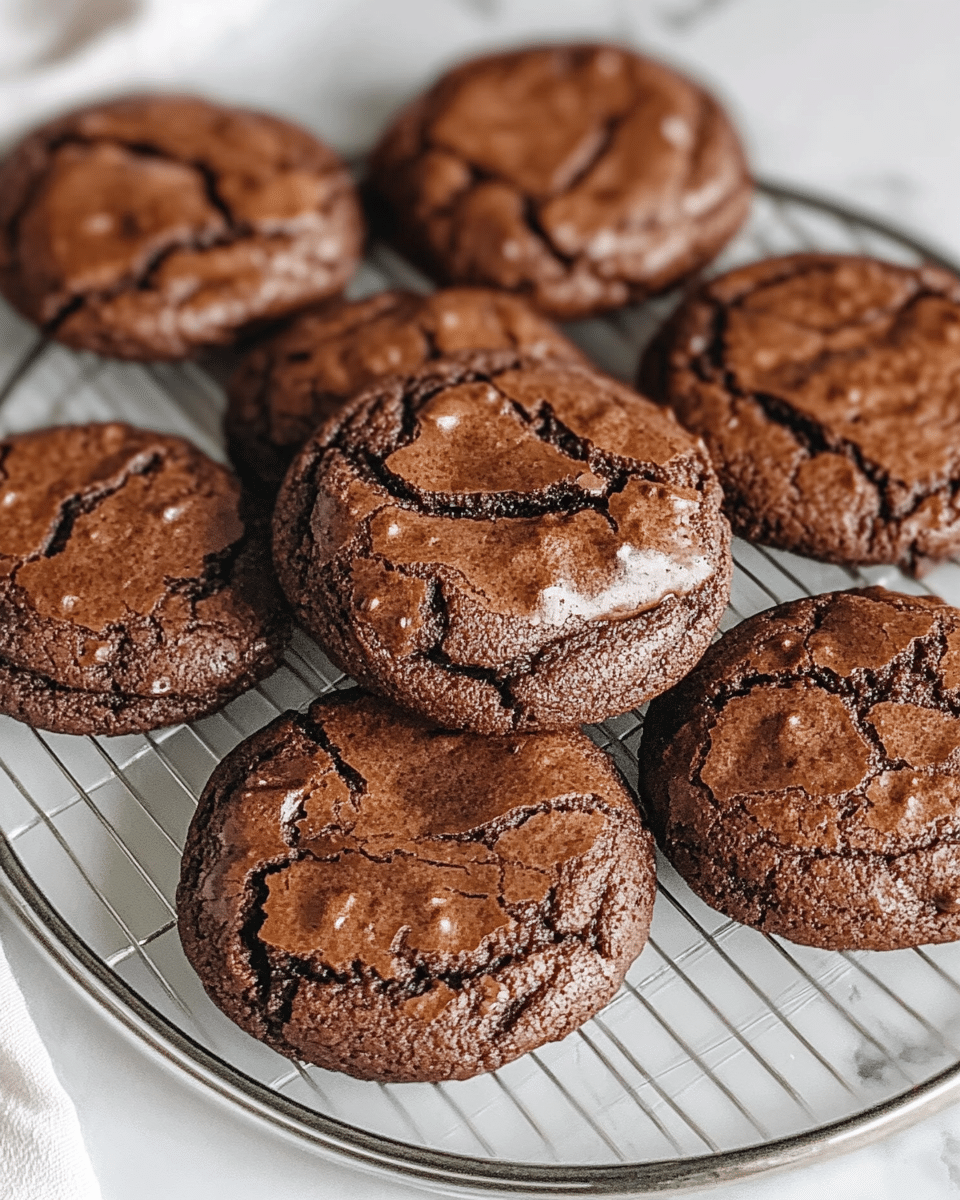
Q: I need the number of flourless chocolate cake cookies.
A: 8